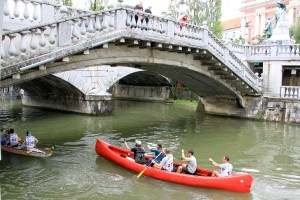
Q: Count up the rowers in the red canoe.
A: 5